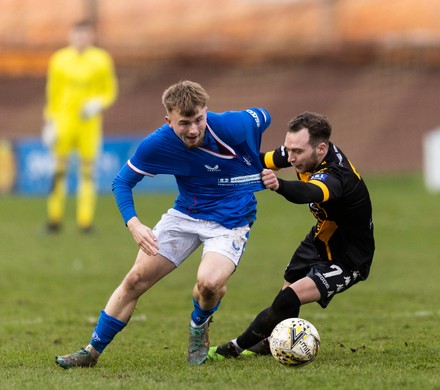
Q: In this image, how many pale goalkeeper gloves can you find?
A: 2